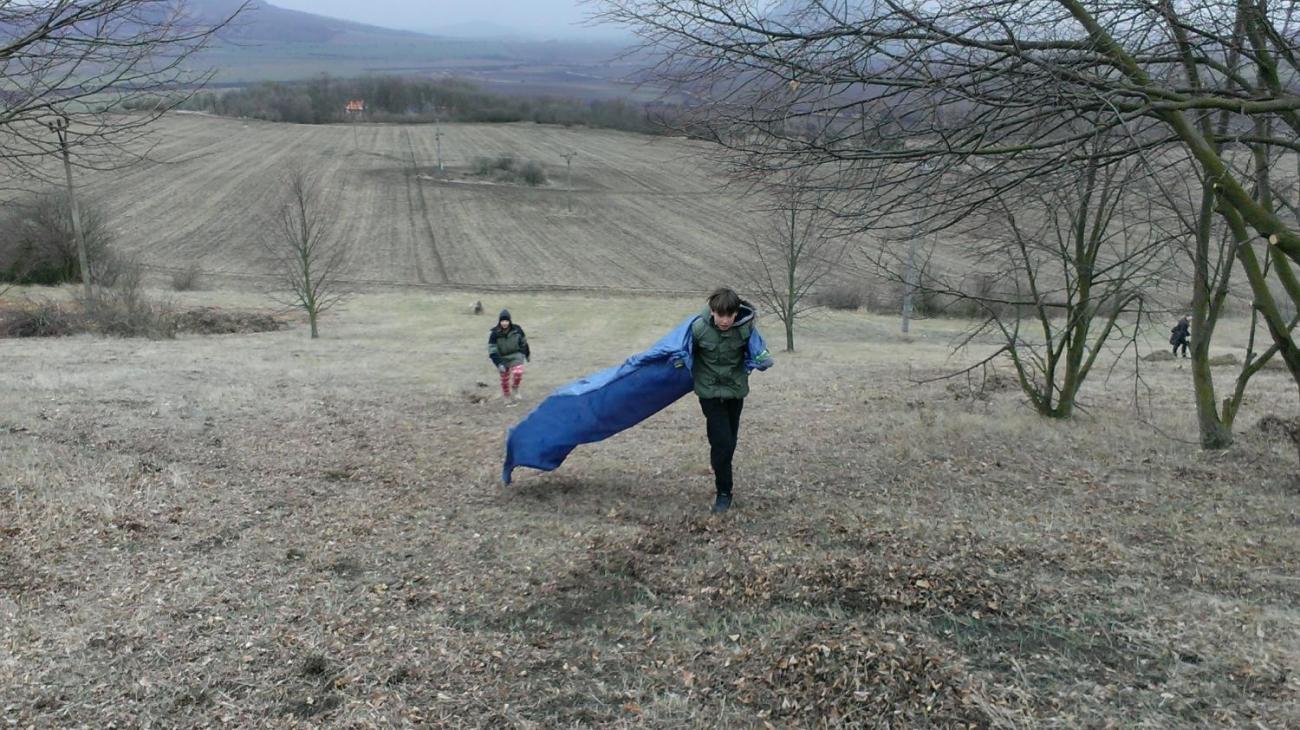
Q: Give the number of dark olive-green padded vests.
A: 1